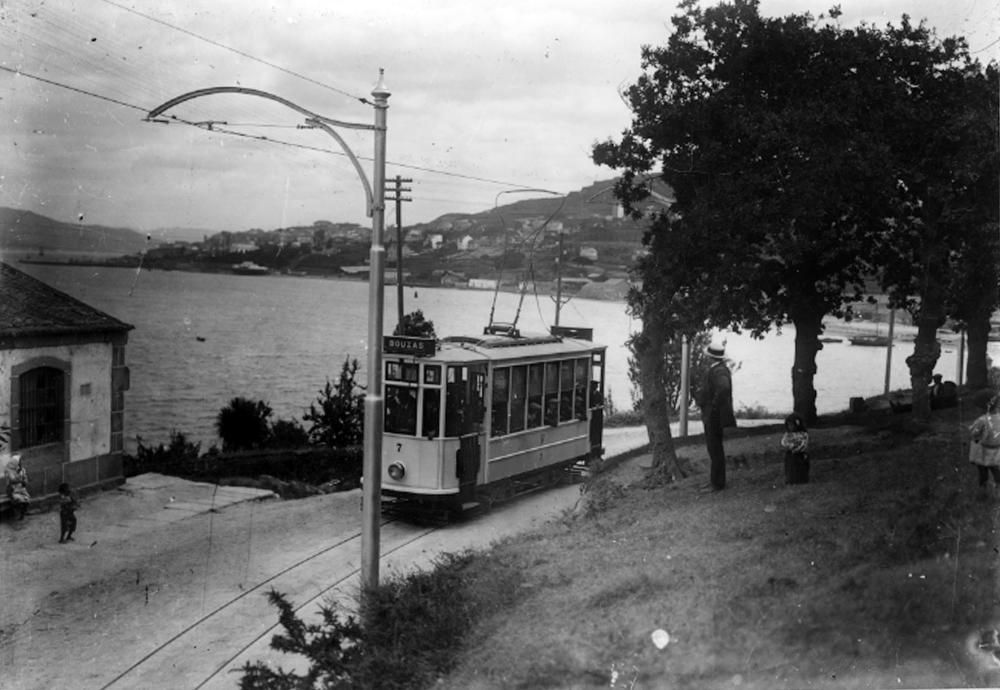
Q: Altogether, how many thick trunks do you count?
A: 4